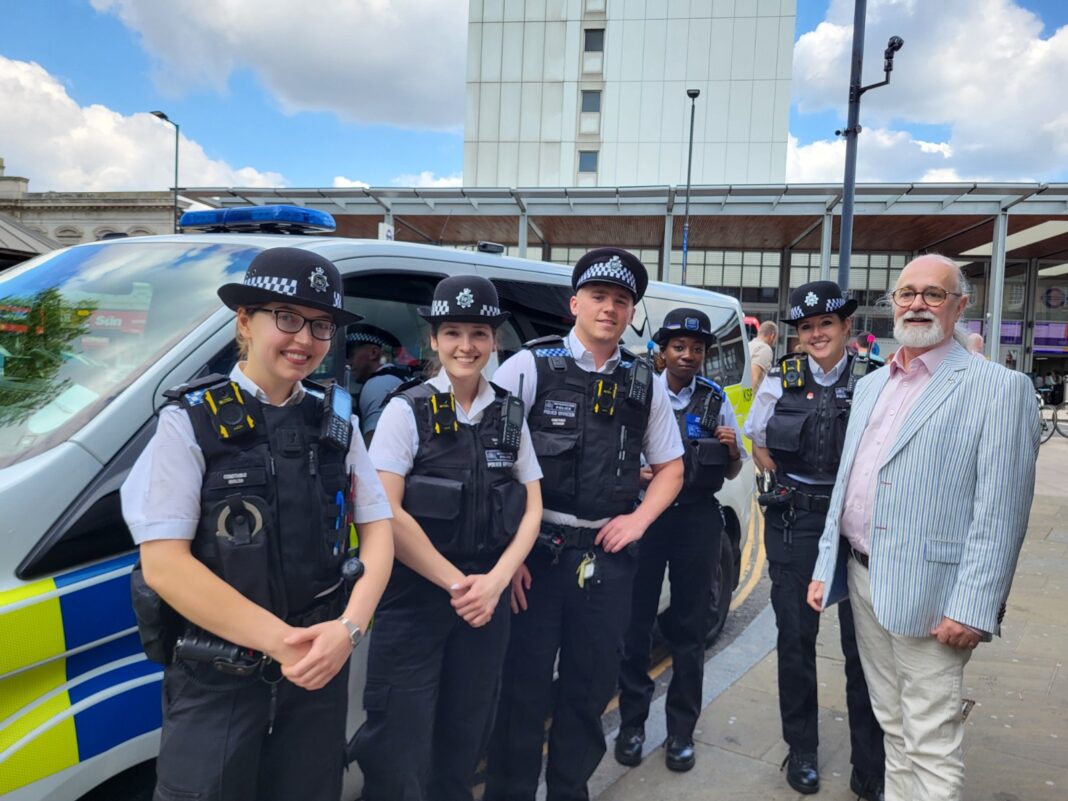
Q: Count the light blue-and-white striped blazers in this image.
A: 1